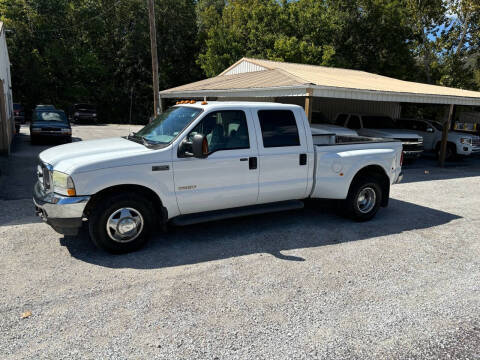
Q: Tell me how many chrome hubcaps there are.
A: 2